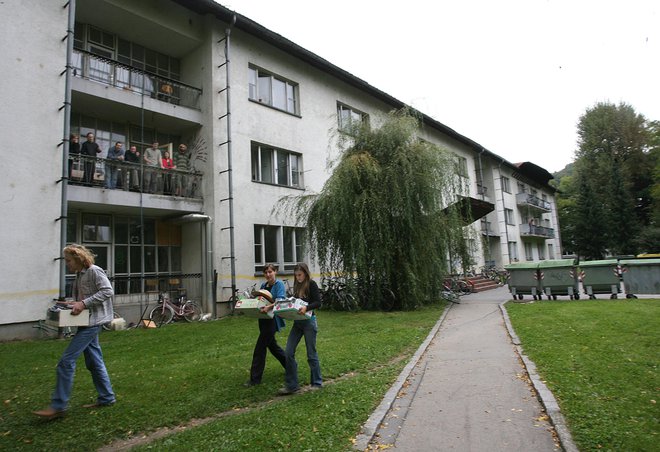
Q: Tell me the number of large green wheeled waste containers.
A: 4